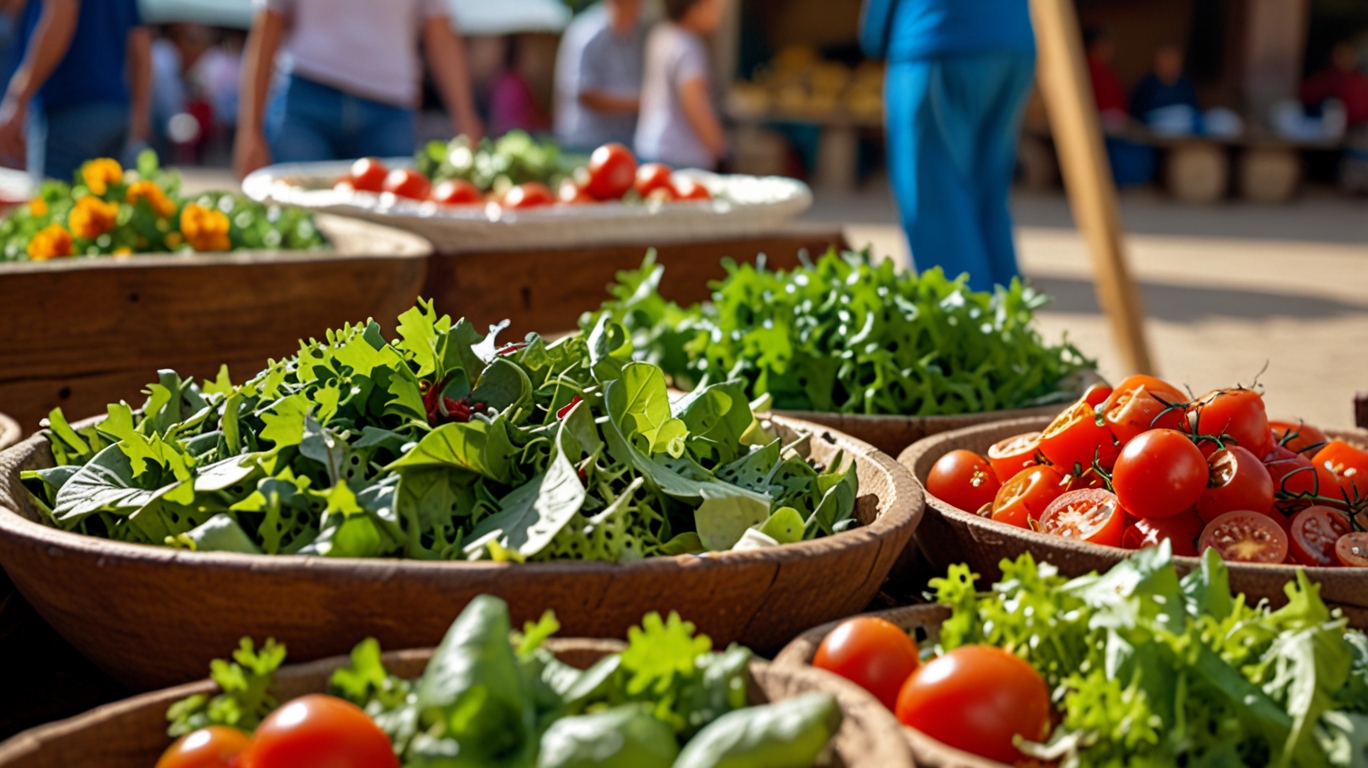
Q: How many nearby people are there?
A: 5